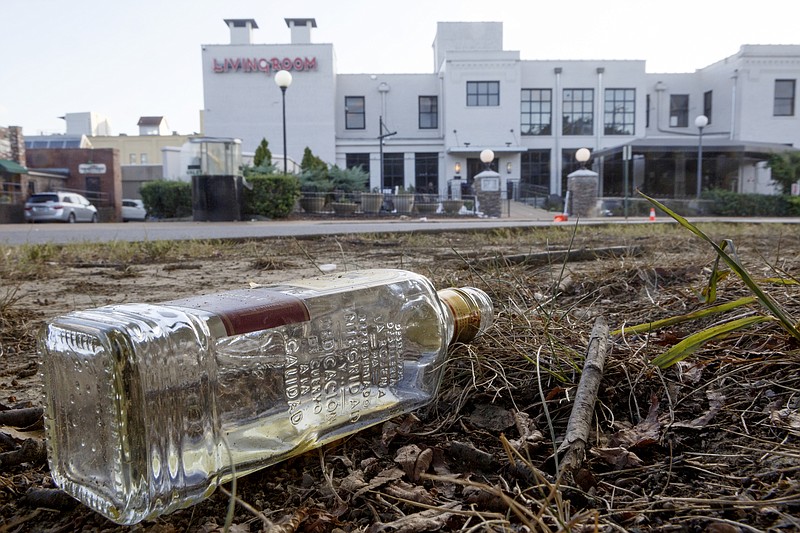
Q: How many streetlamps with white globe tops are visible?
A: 4